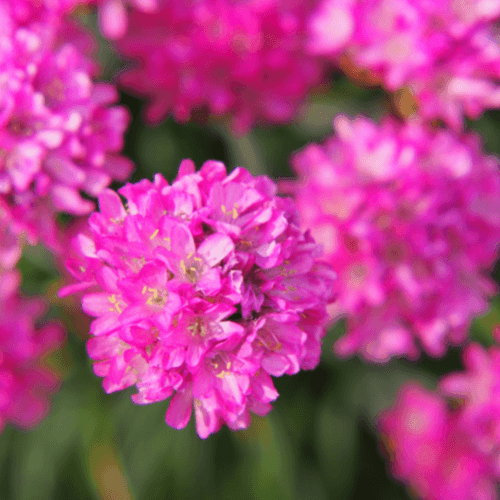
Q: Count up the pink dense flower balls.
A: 7